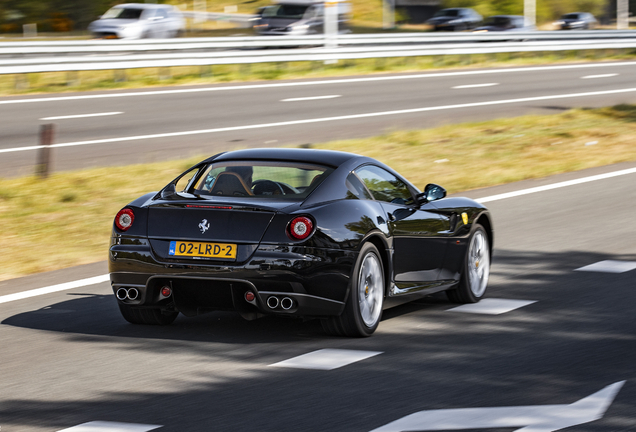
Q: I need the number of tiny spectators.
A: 0